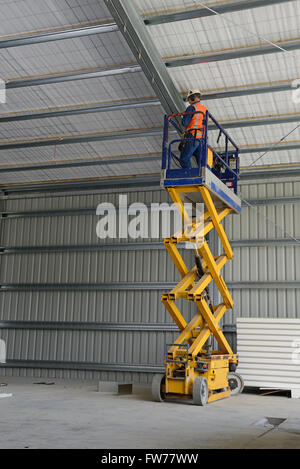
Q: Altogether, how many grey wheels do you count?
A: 3